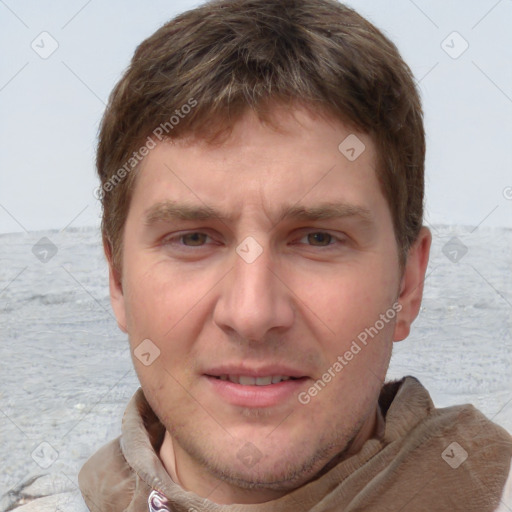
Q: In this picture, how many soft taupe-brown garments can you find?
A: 1